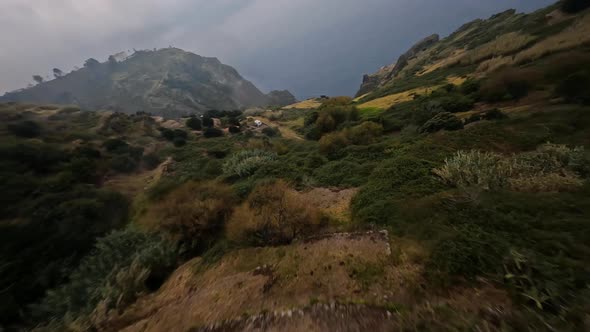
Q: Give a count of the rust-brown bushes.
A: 2